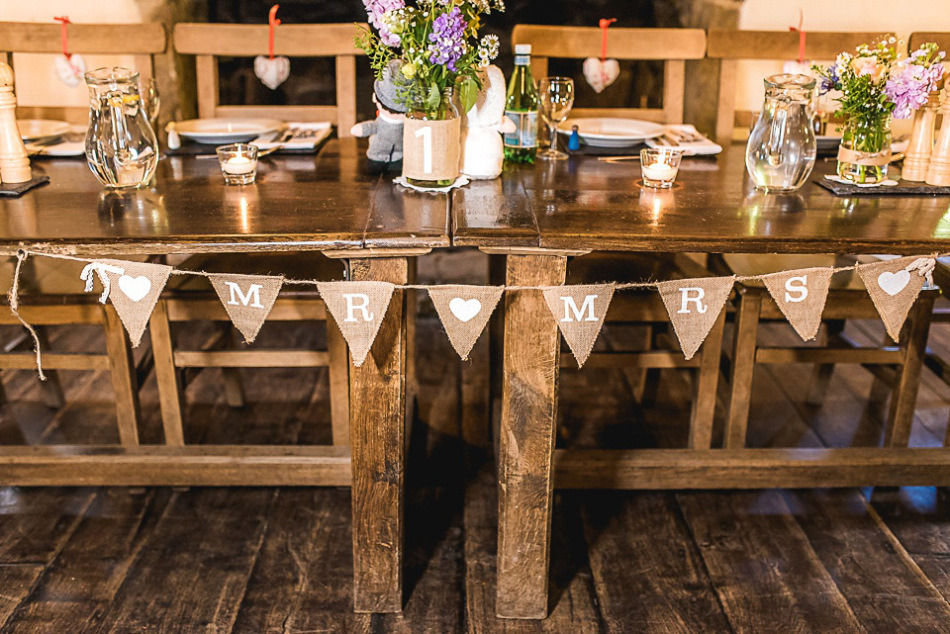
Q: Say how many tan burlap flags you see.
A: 8